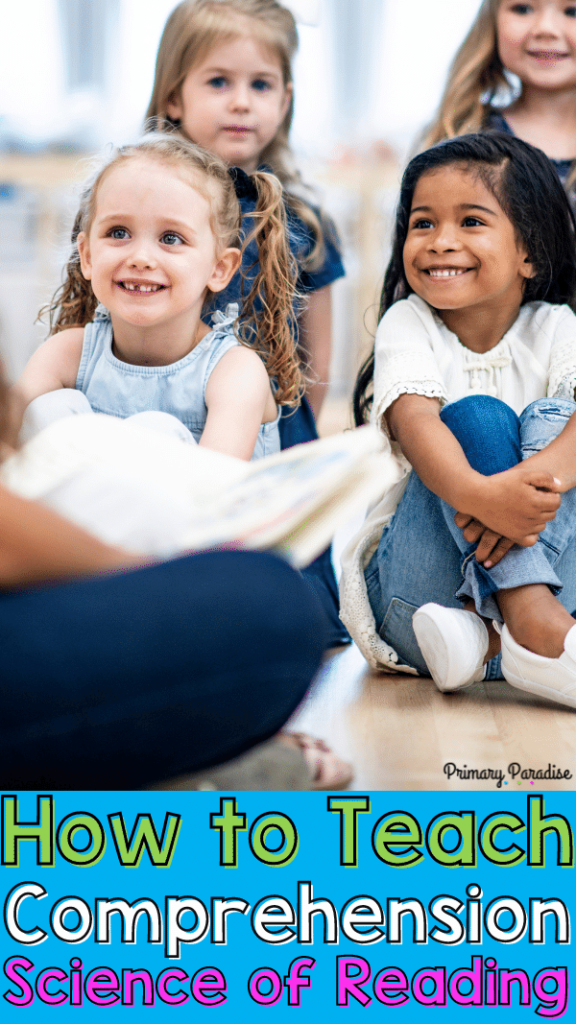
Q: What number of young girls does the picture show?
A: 4